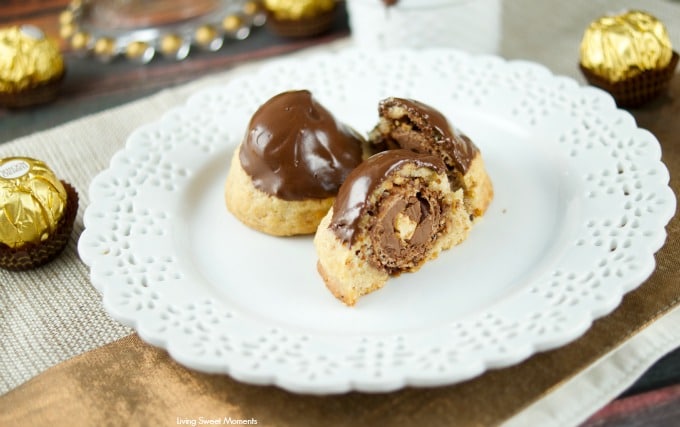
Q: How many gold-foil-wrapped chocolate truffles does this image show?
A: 4